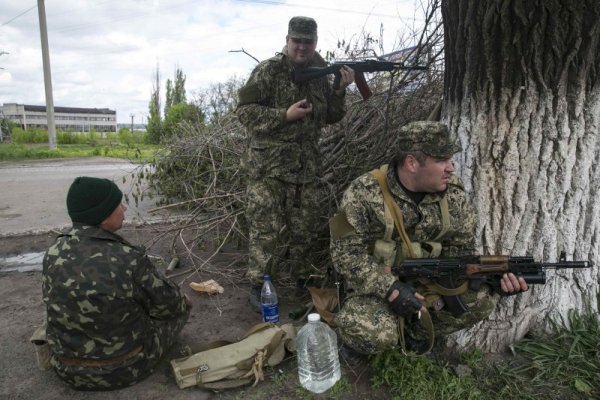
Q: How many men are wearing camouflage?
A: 3